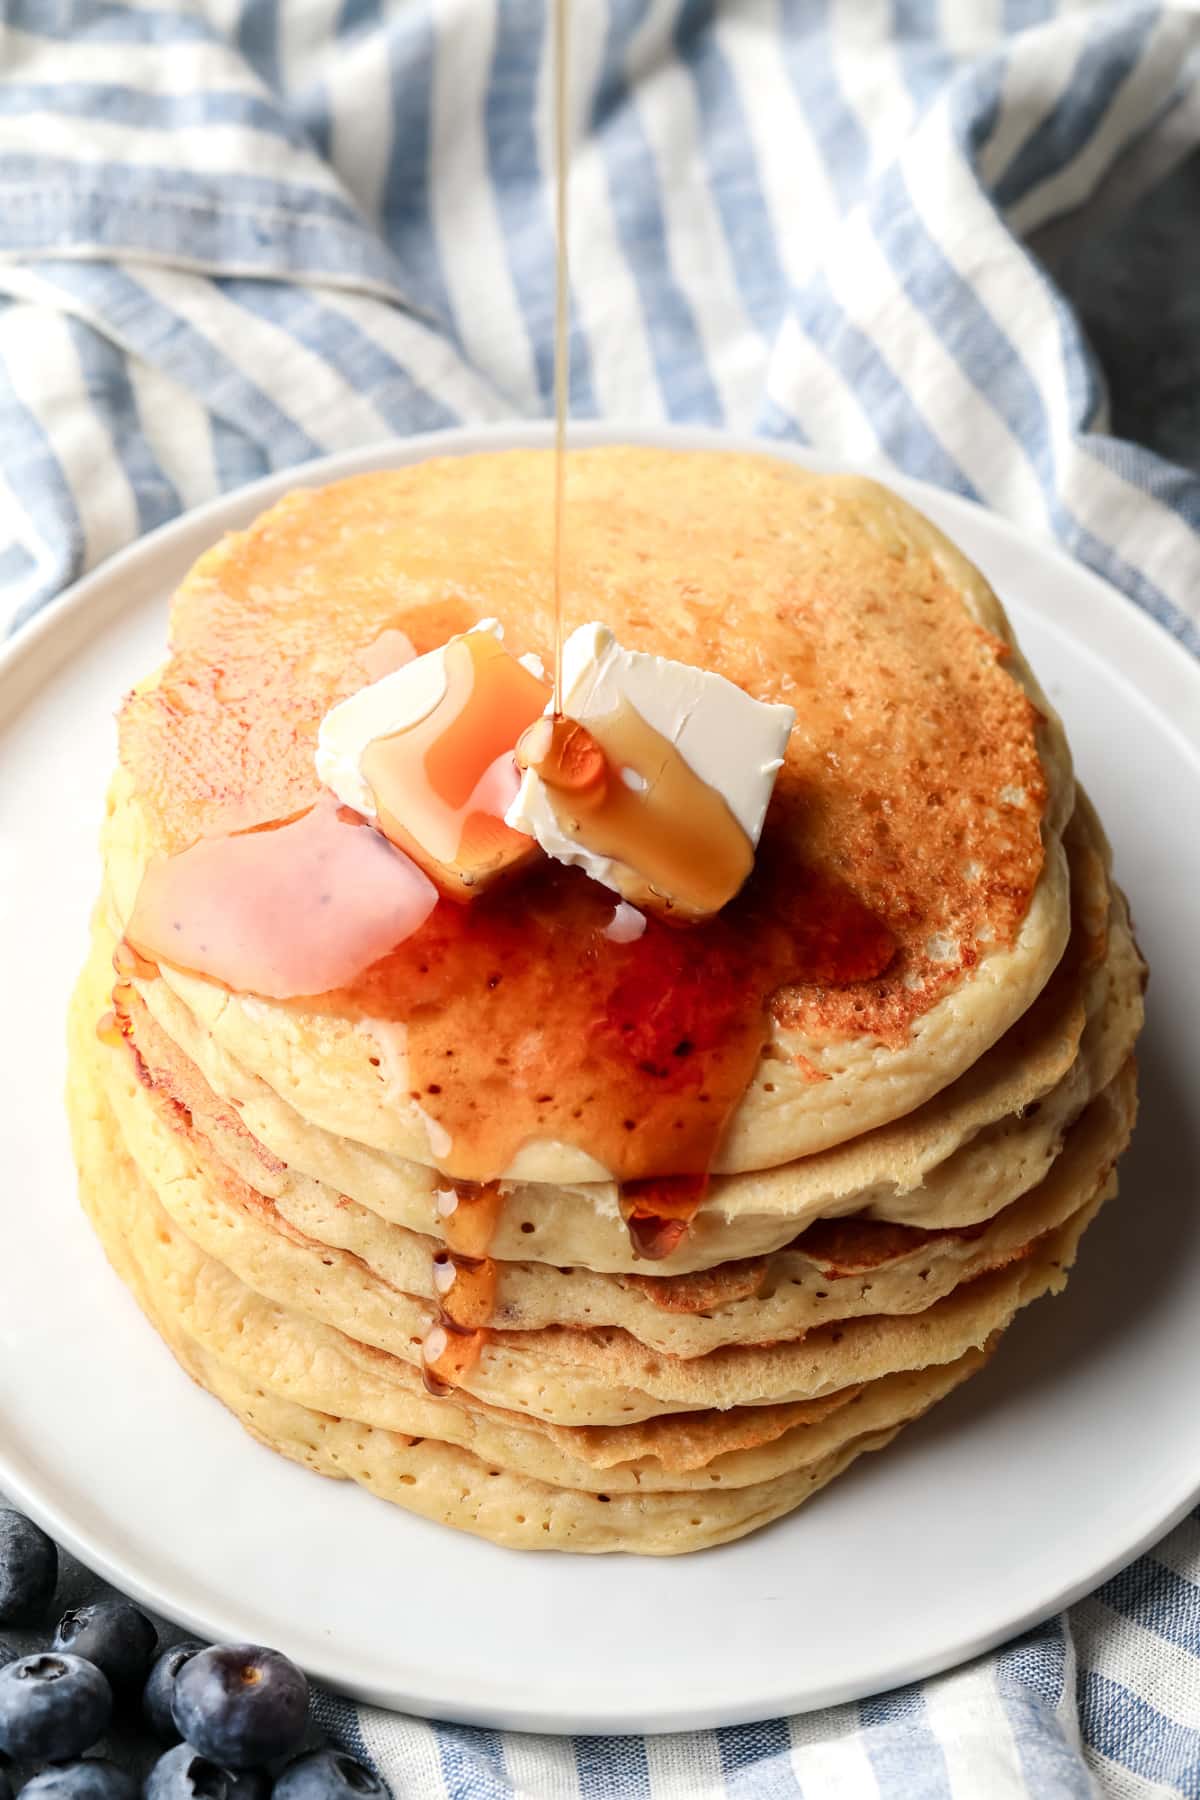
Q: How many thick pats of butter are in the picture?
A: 2